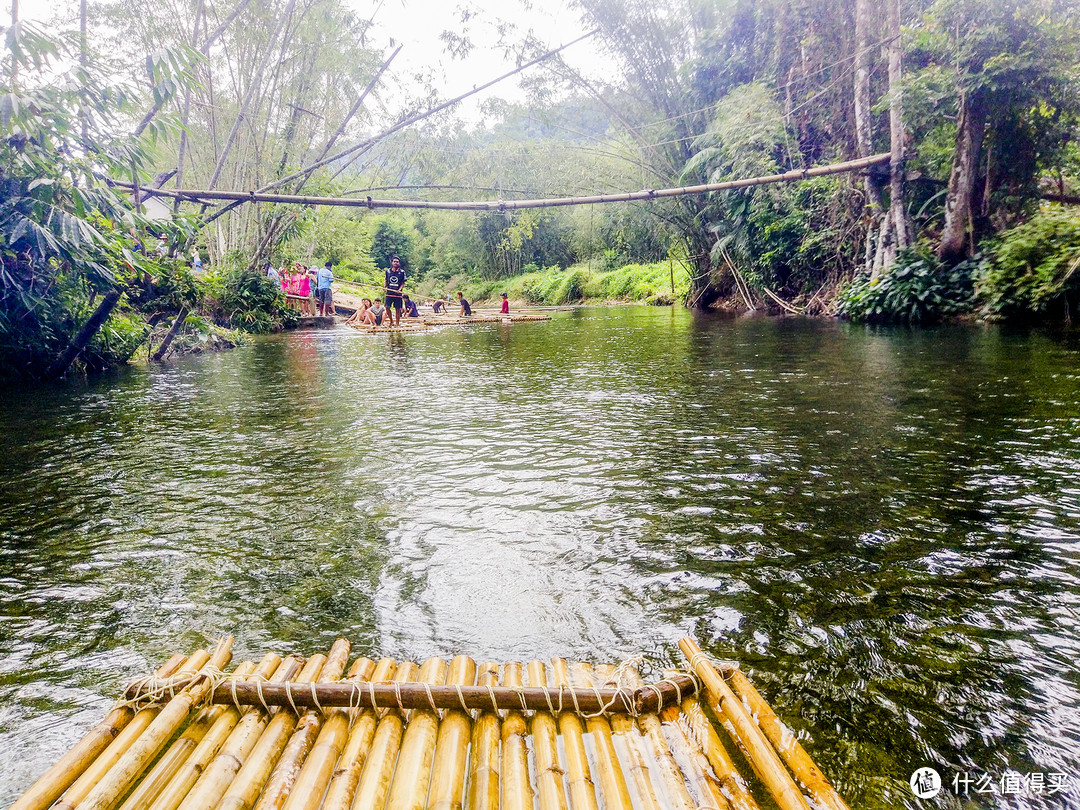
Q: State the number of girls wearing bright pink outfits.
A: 3